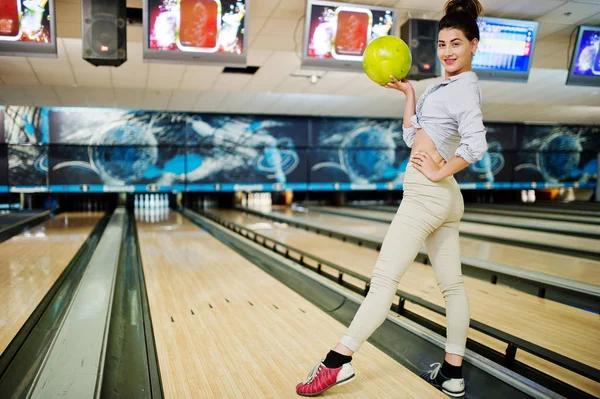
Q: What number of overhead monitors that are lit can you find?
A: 5